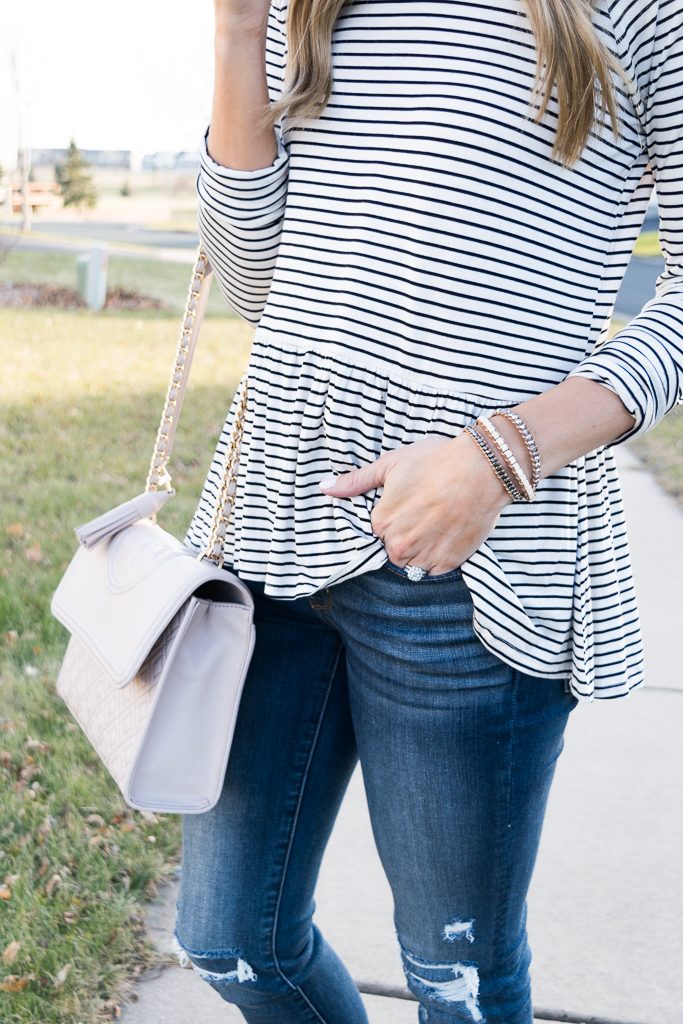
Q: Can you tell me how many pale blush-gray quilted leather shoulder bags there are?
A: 1